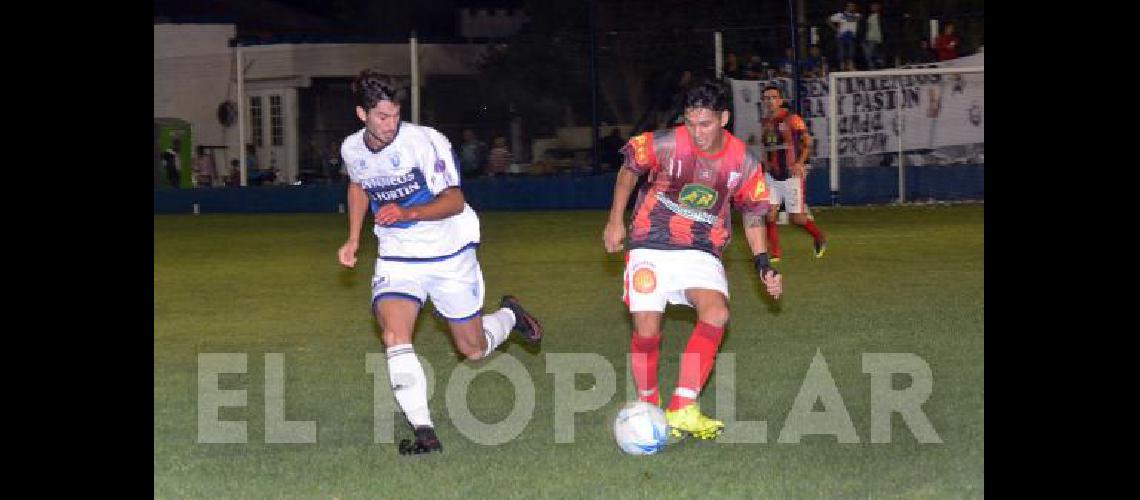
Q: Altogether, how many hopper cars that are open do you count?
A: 0